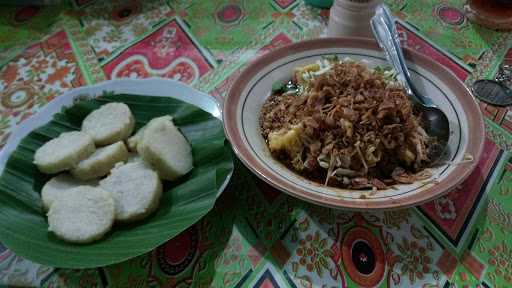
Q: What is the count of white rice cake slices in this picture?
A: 8